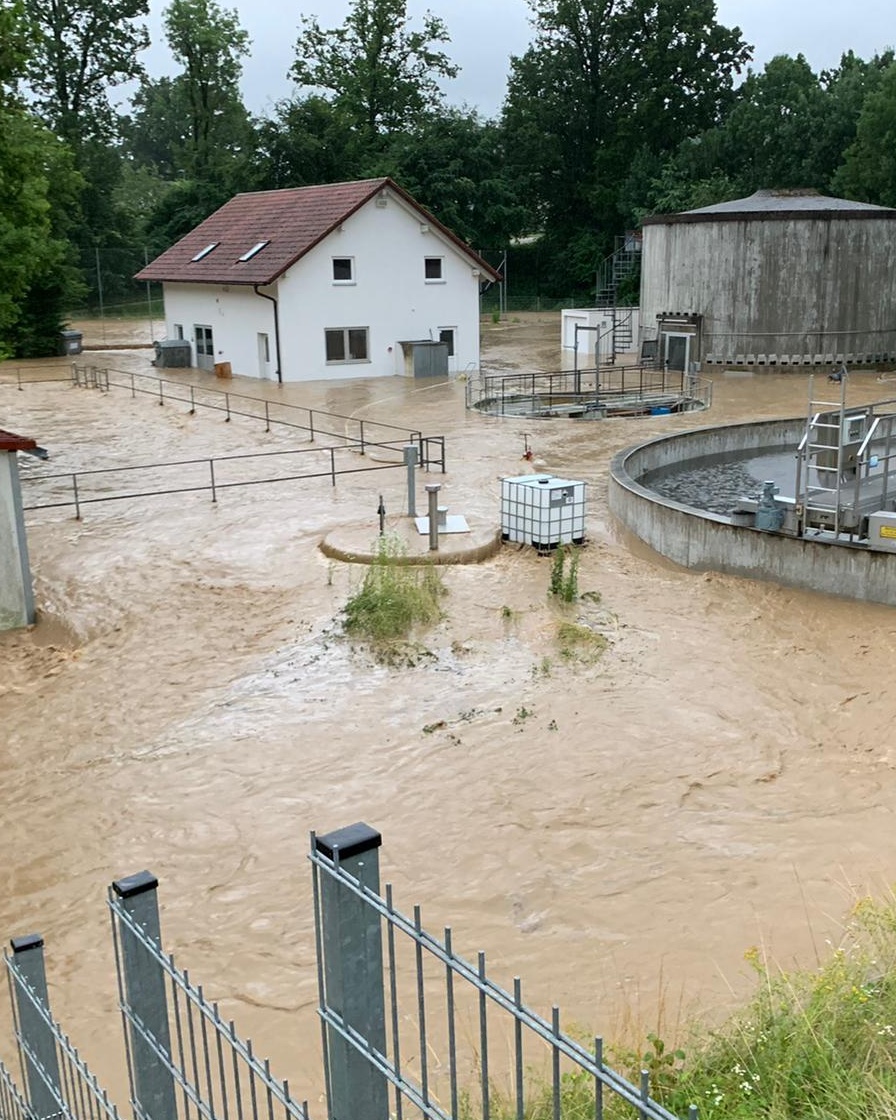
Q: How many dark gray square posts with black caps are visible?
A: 3